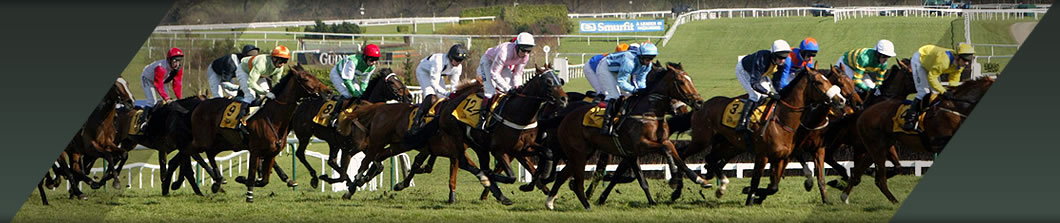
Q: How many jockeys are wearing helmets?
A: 12